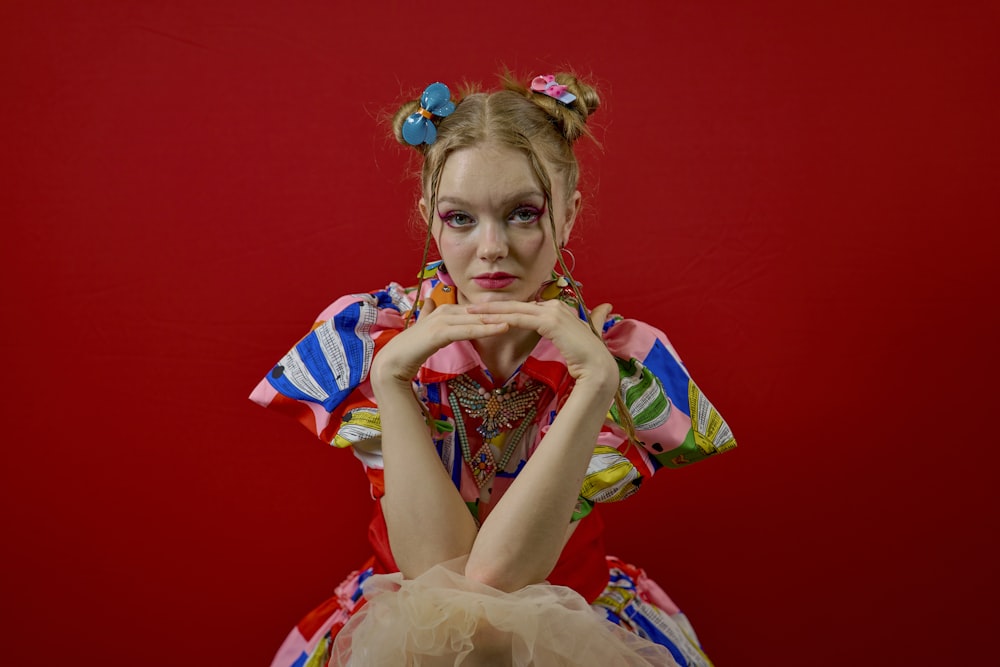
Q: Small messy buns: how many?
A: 2